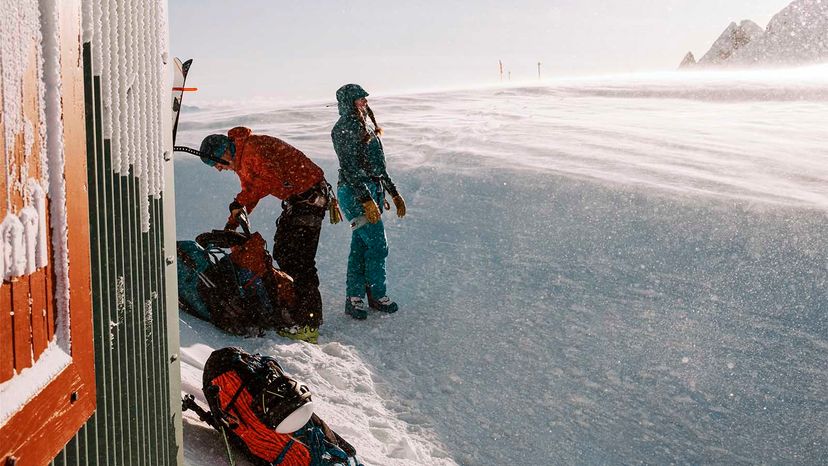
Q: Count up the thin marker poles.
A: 3